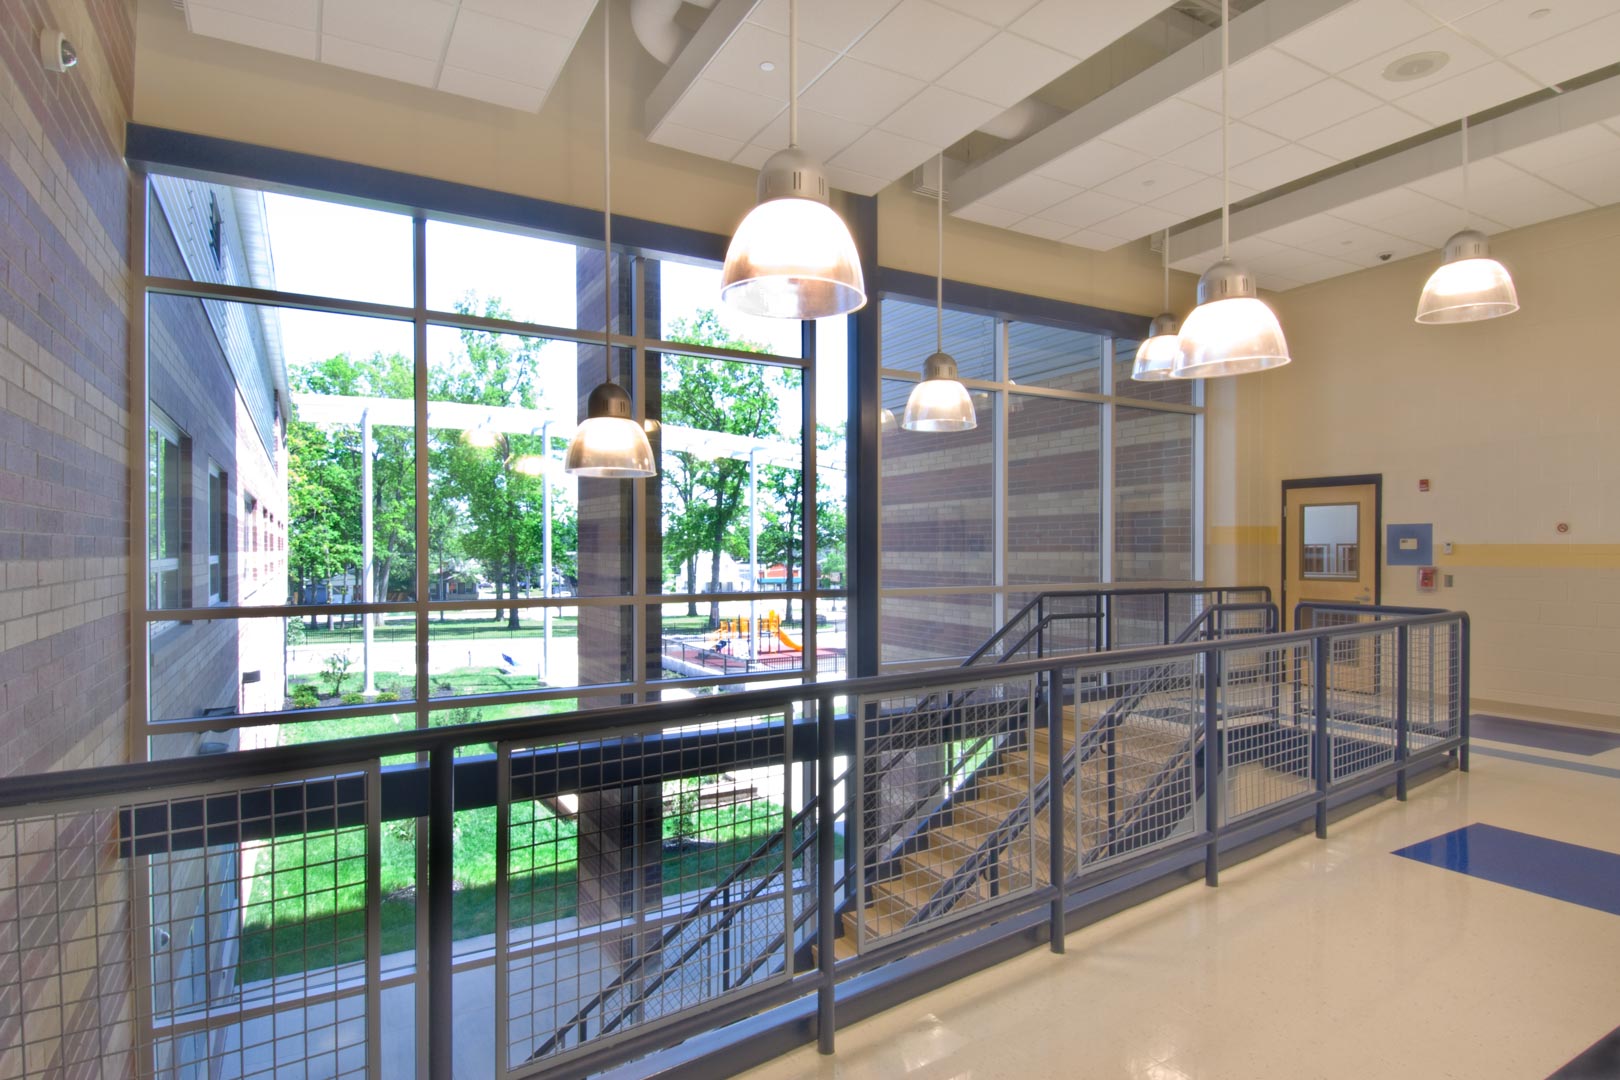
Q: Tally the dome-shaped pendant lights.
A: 6